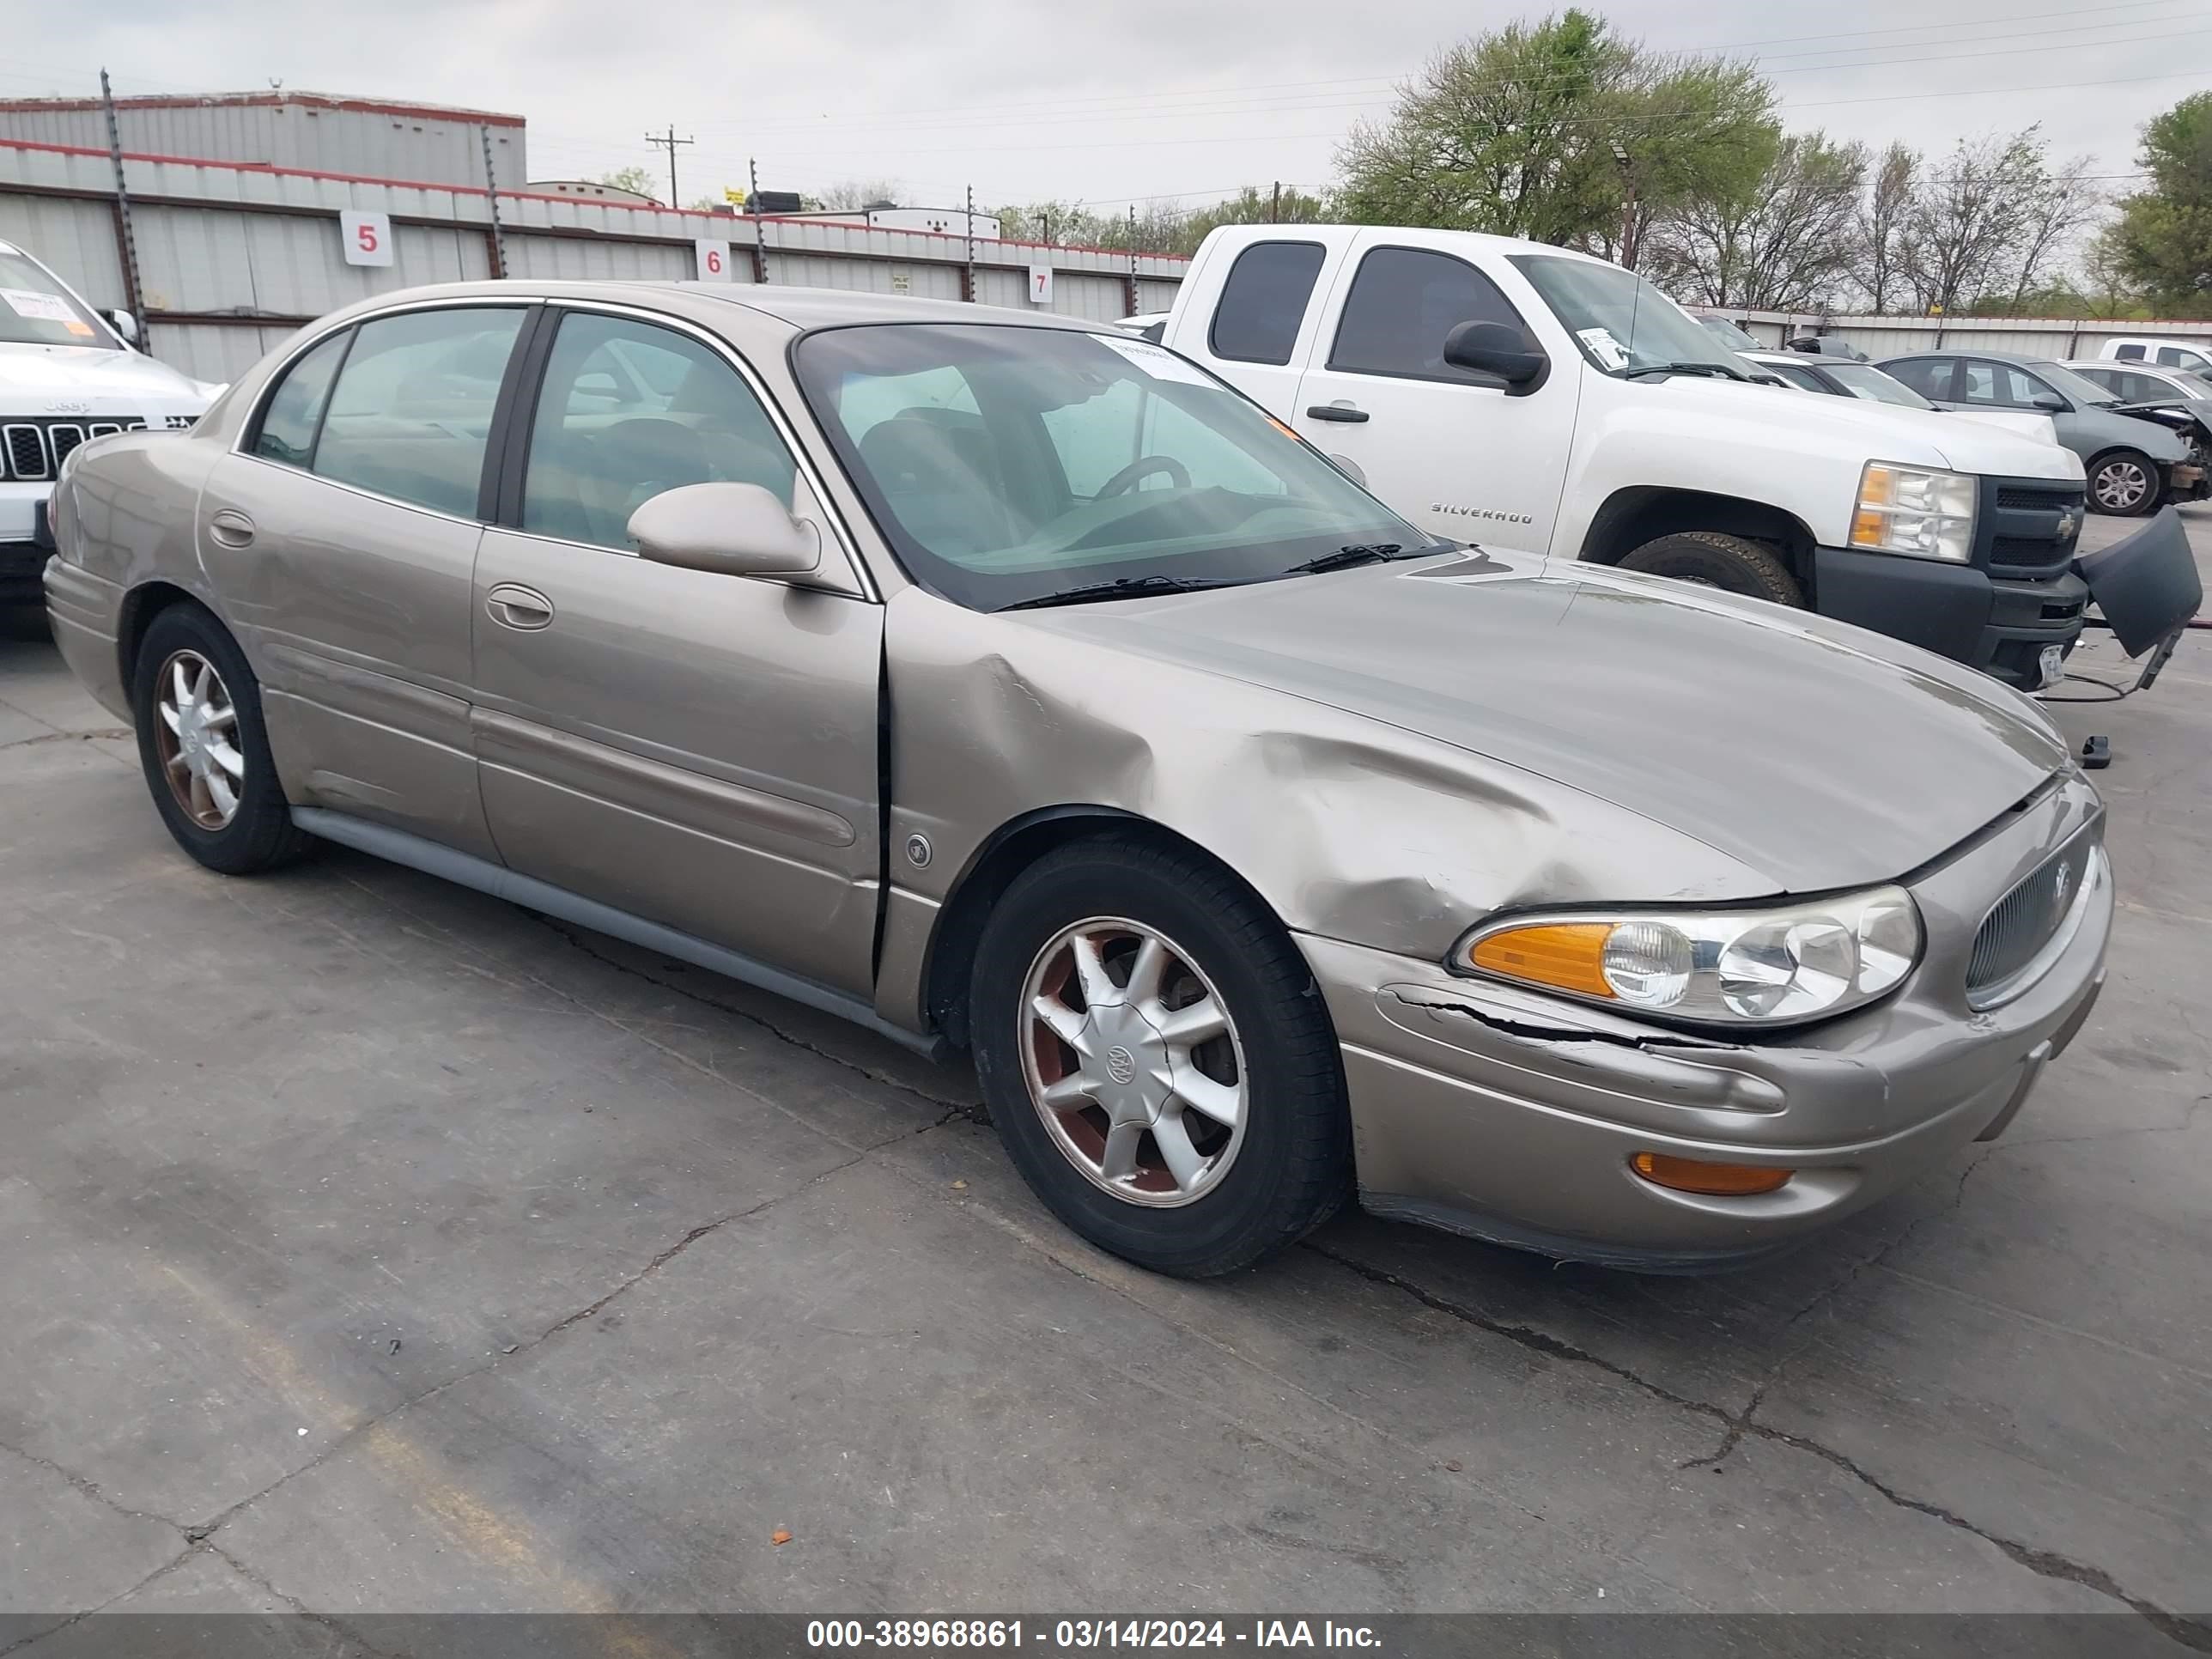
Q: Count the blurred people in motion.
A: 0